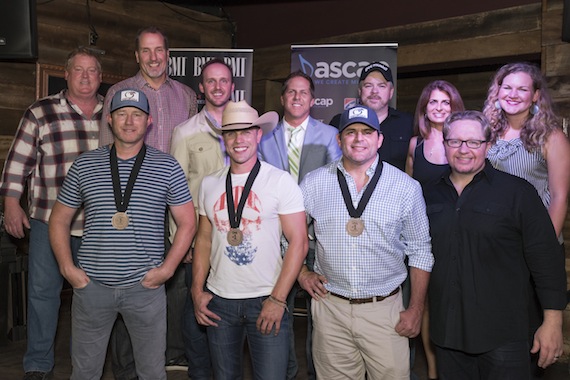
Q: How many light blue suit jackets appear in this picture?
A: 1